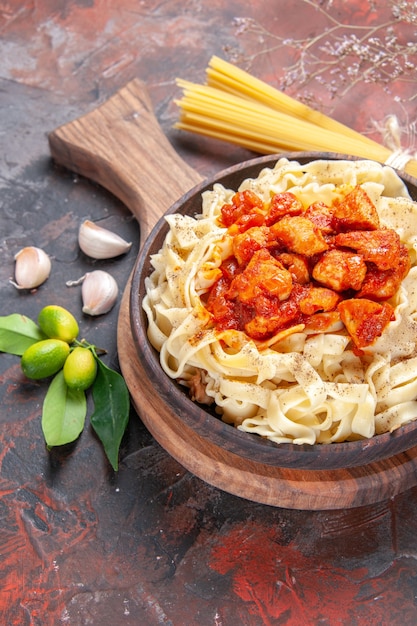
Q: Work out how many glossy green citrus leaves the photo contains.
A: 3